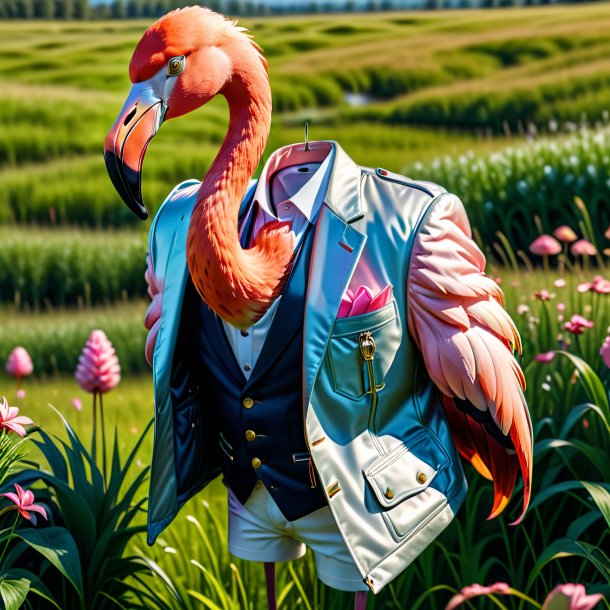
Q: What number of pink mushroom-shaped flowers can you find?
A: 3